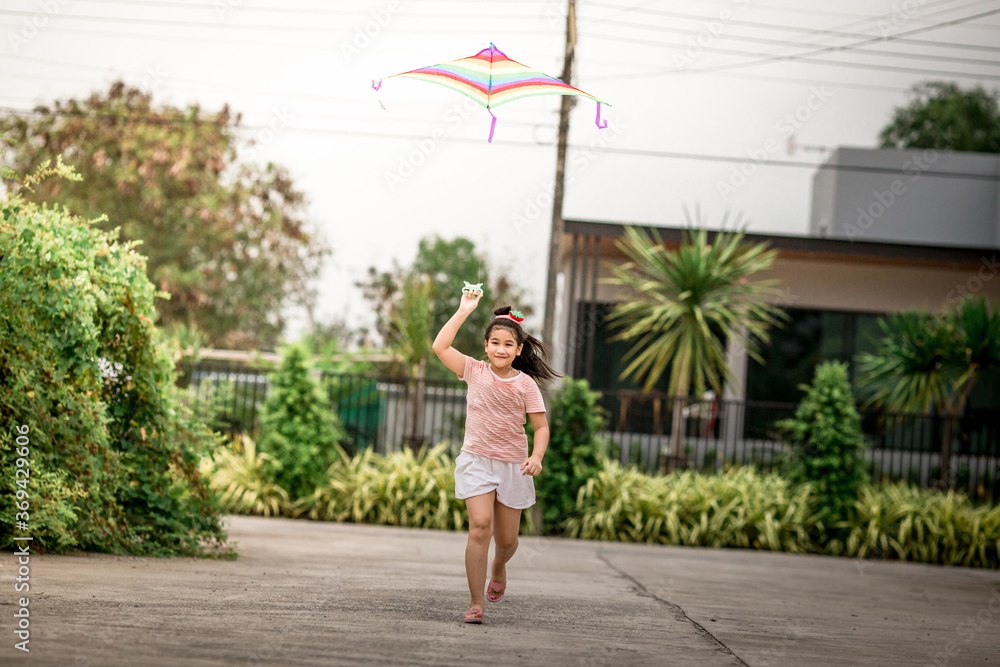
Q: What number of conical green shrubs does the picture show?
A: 3